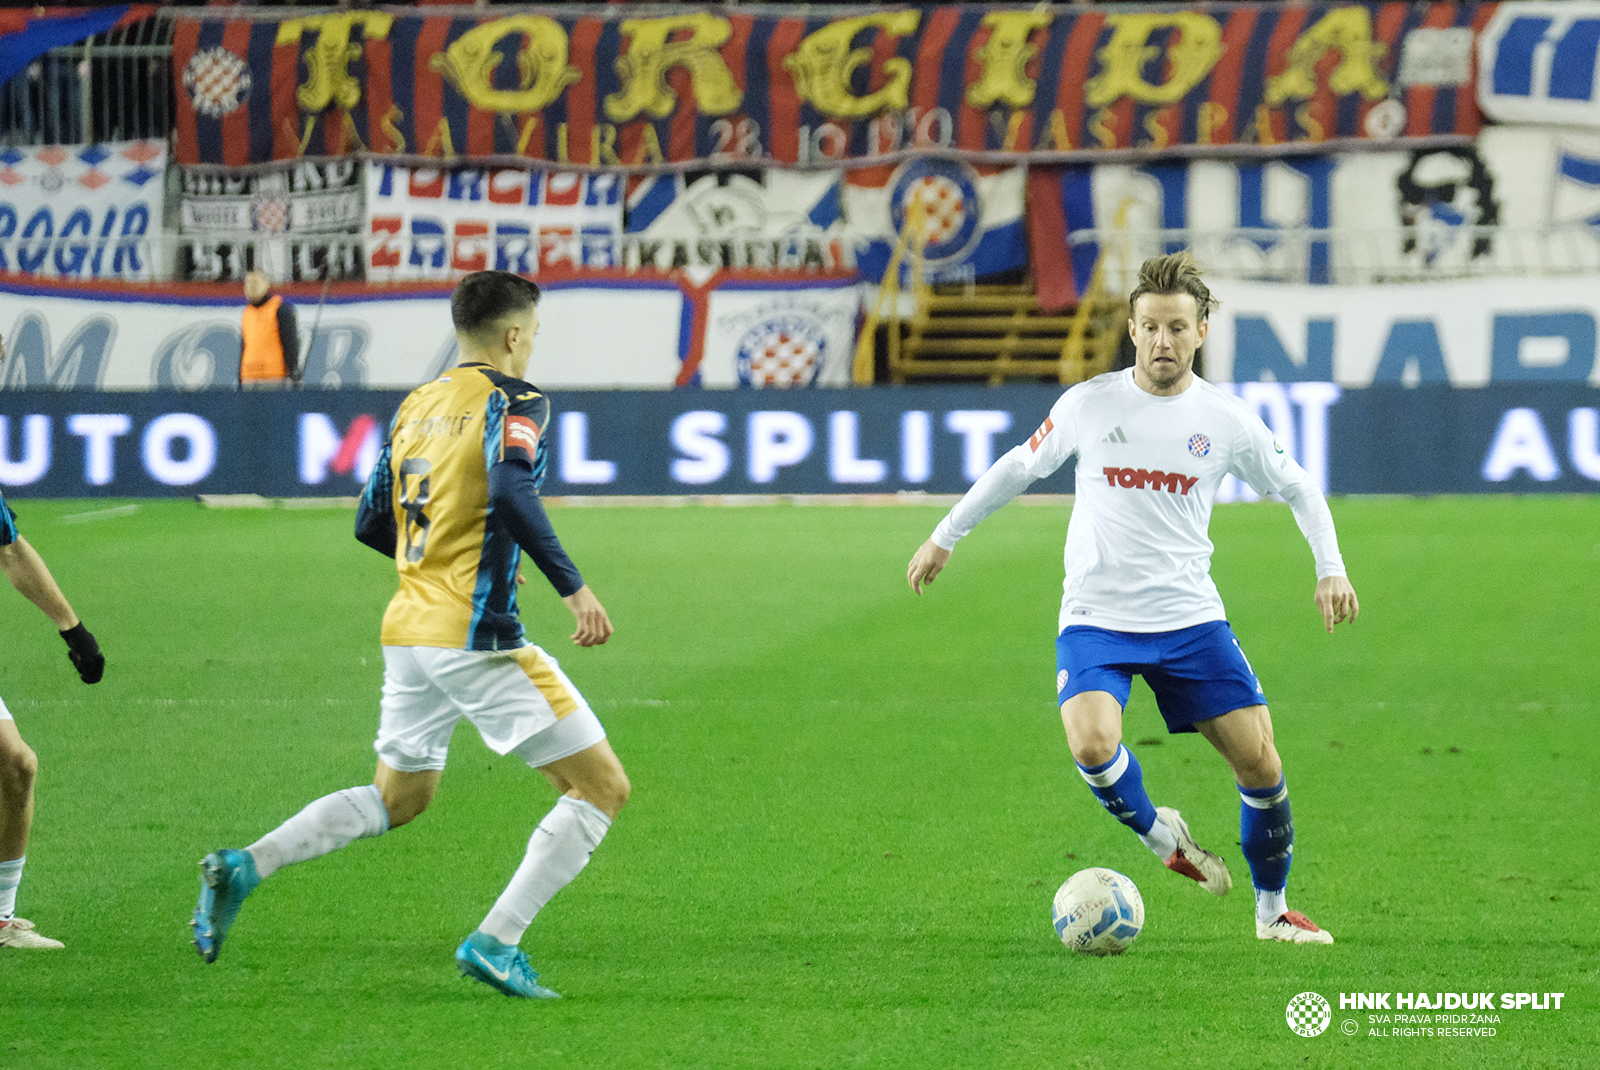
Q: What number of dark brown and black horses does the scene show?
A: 0